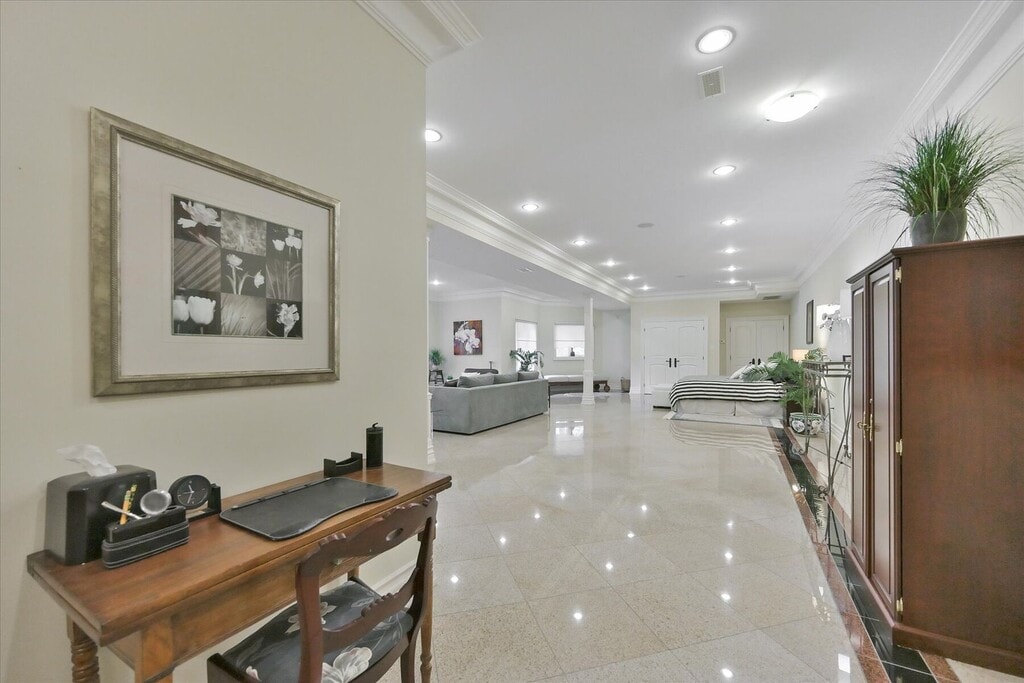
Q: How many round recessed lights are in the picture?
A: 13